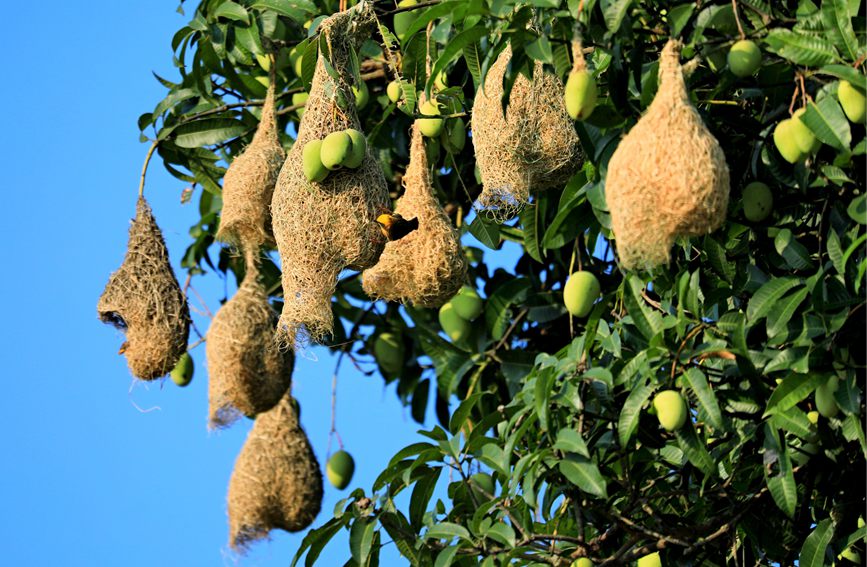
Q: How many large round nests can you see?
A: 8